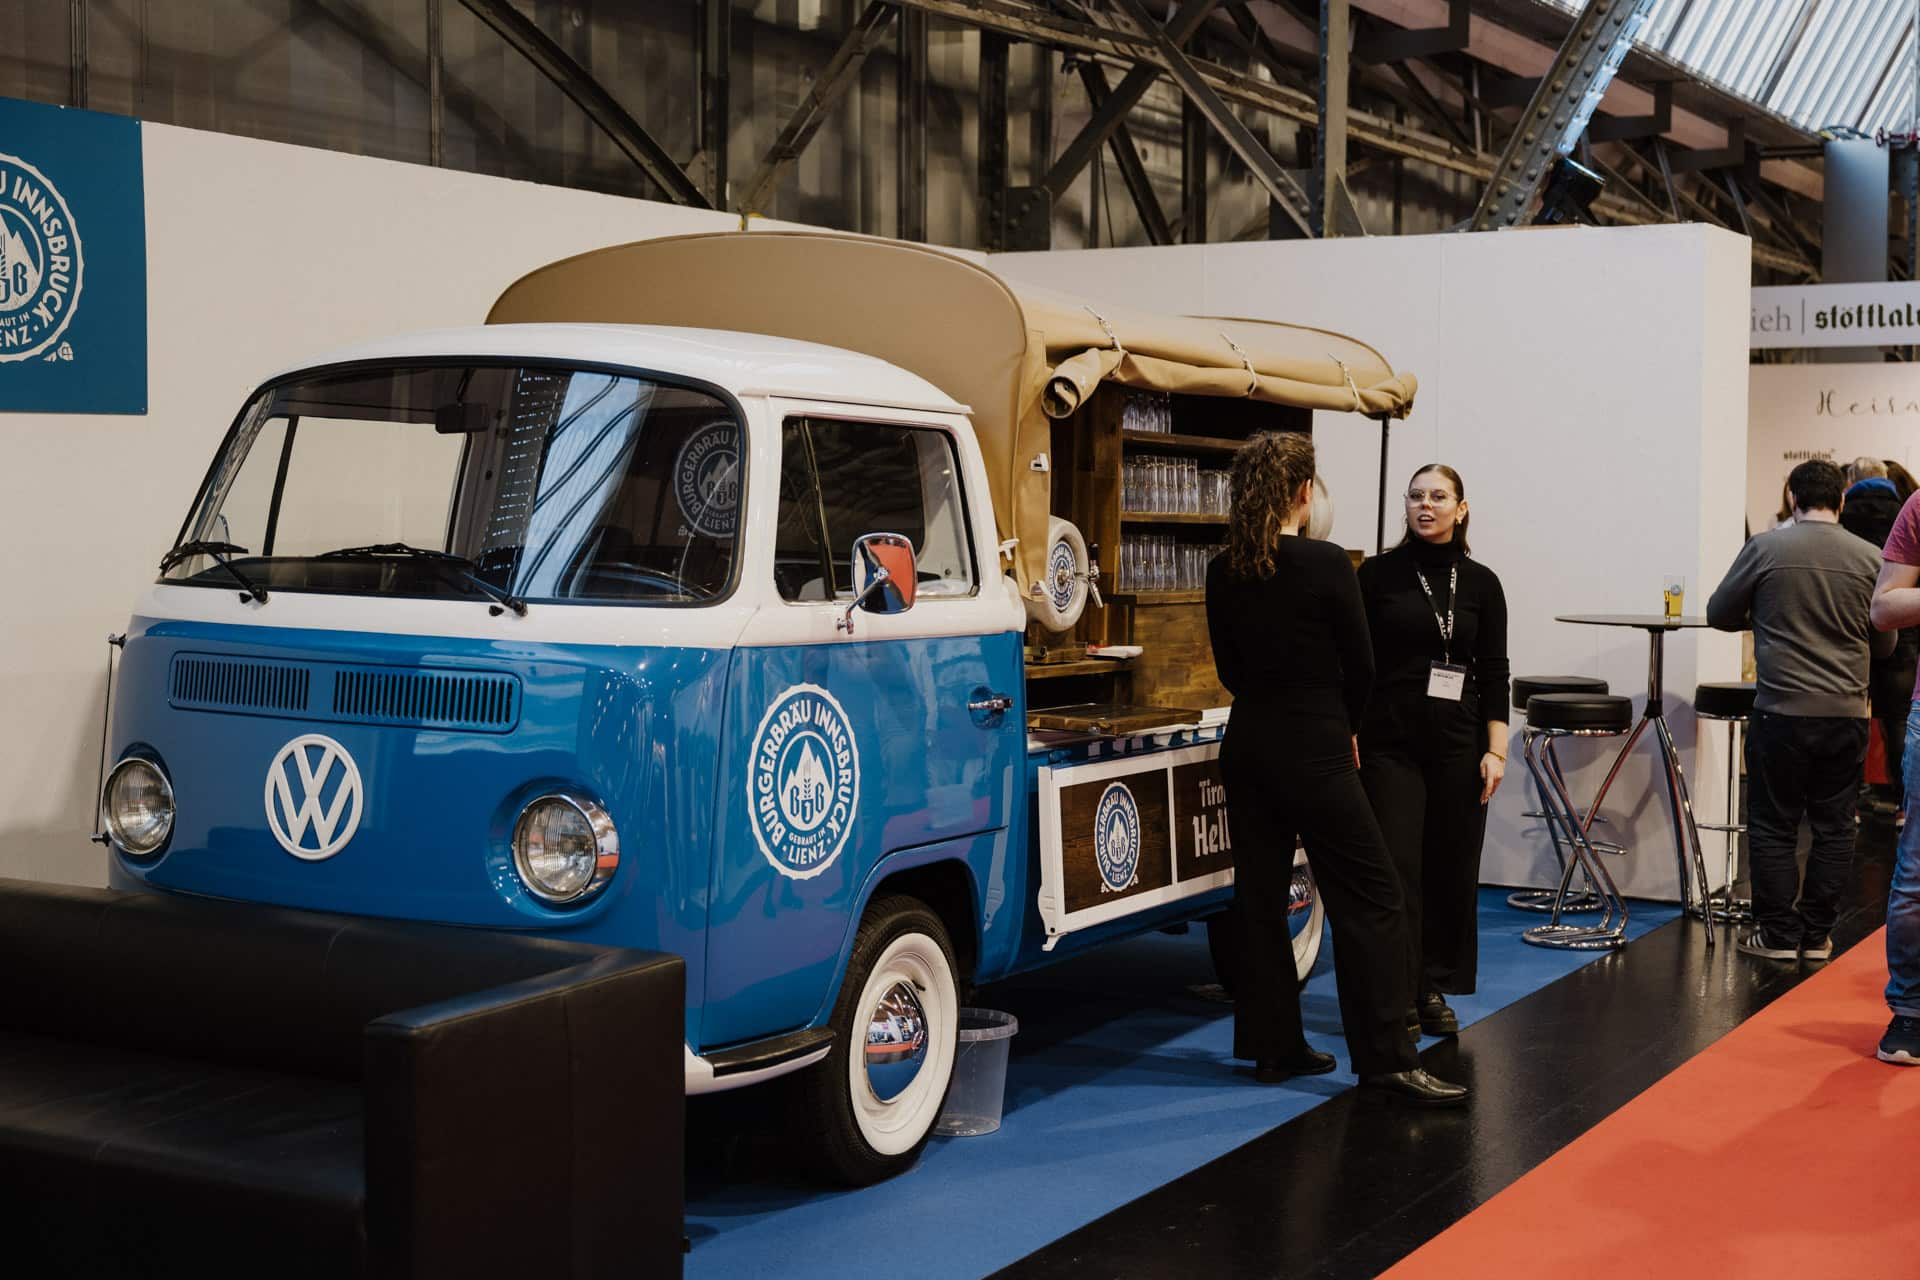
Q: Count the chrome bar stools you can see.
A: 3